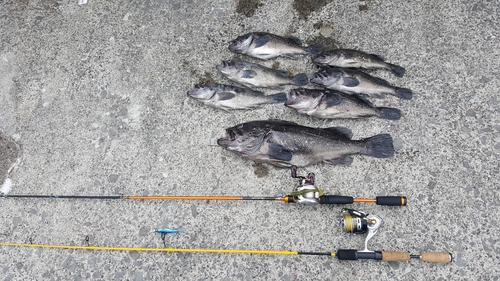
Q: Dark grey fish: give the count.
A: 7